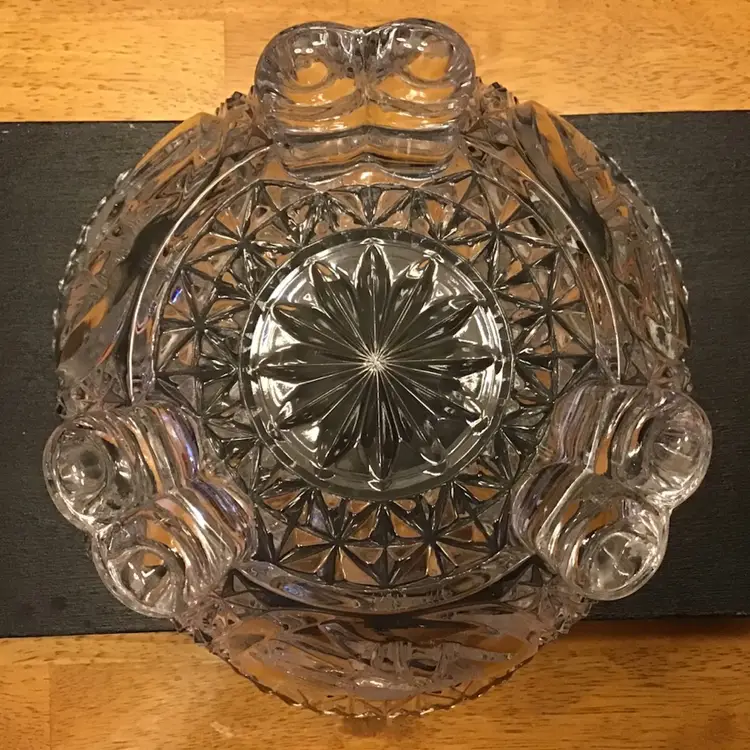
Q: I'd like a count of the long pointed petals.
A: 12